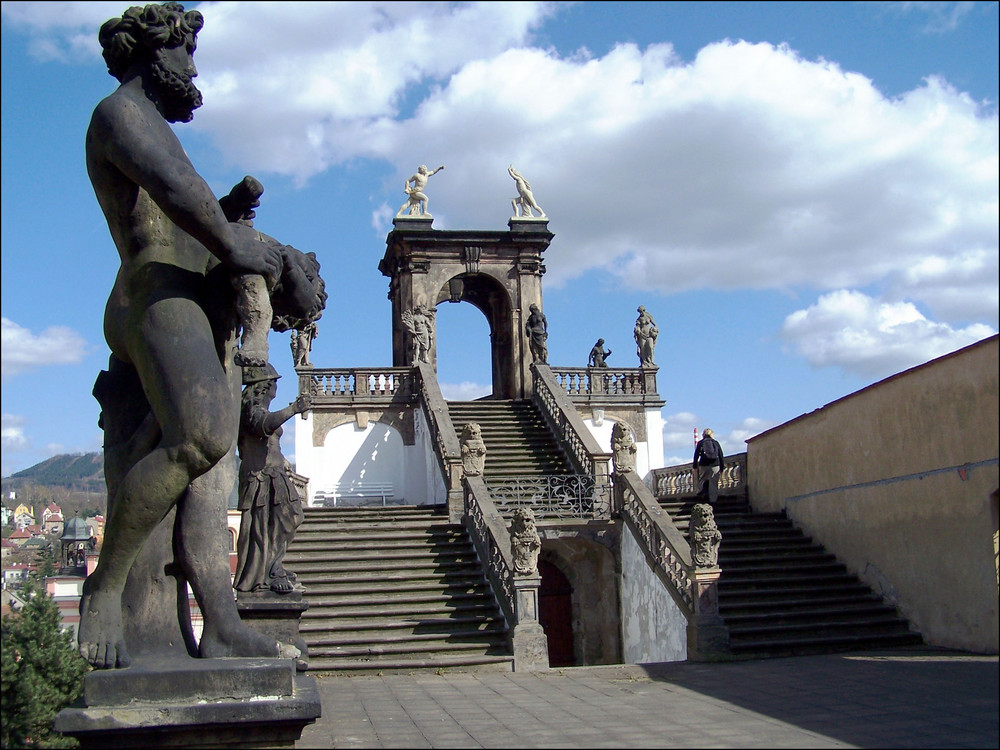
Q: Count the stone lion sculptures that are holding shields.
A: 4